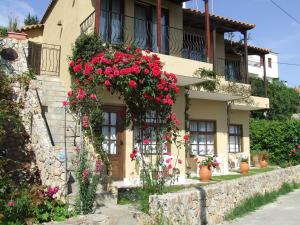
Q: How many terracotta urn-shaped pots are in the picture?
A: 3